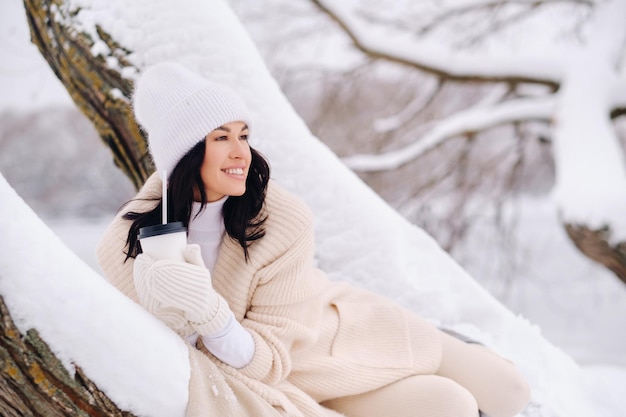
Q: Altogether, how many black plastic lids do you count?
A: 1